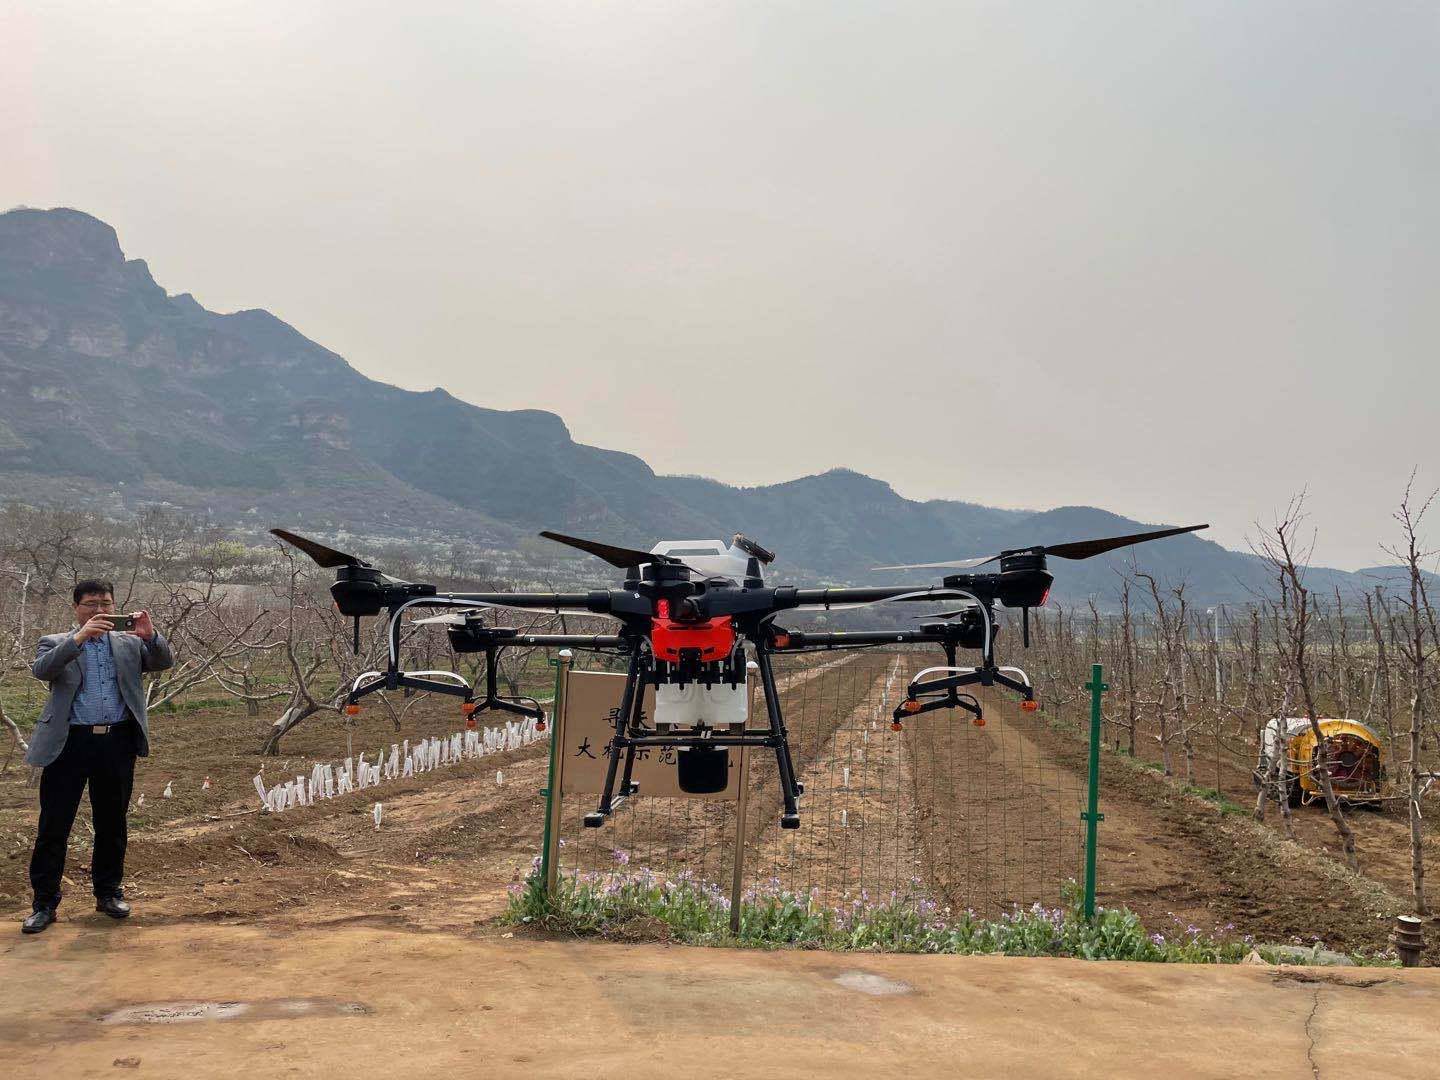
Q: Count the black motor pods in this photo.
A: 5